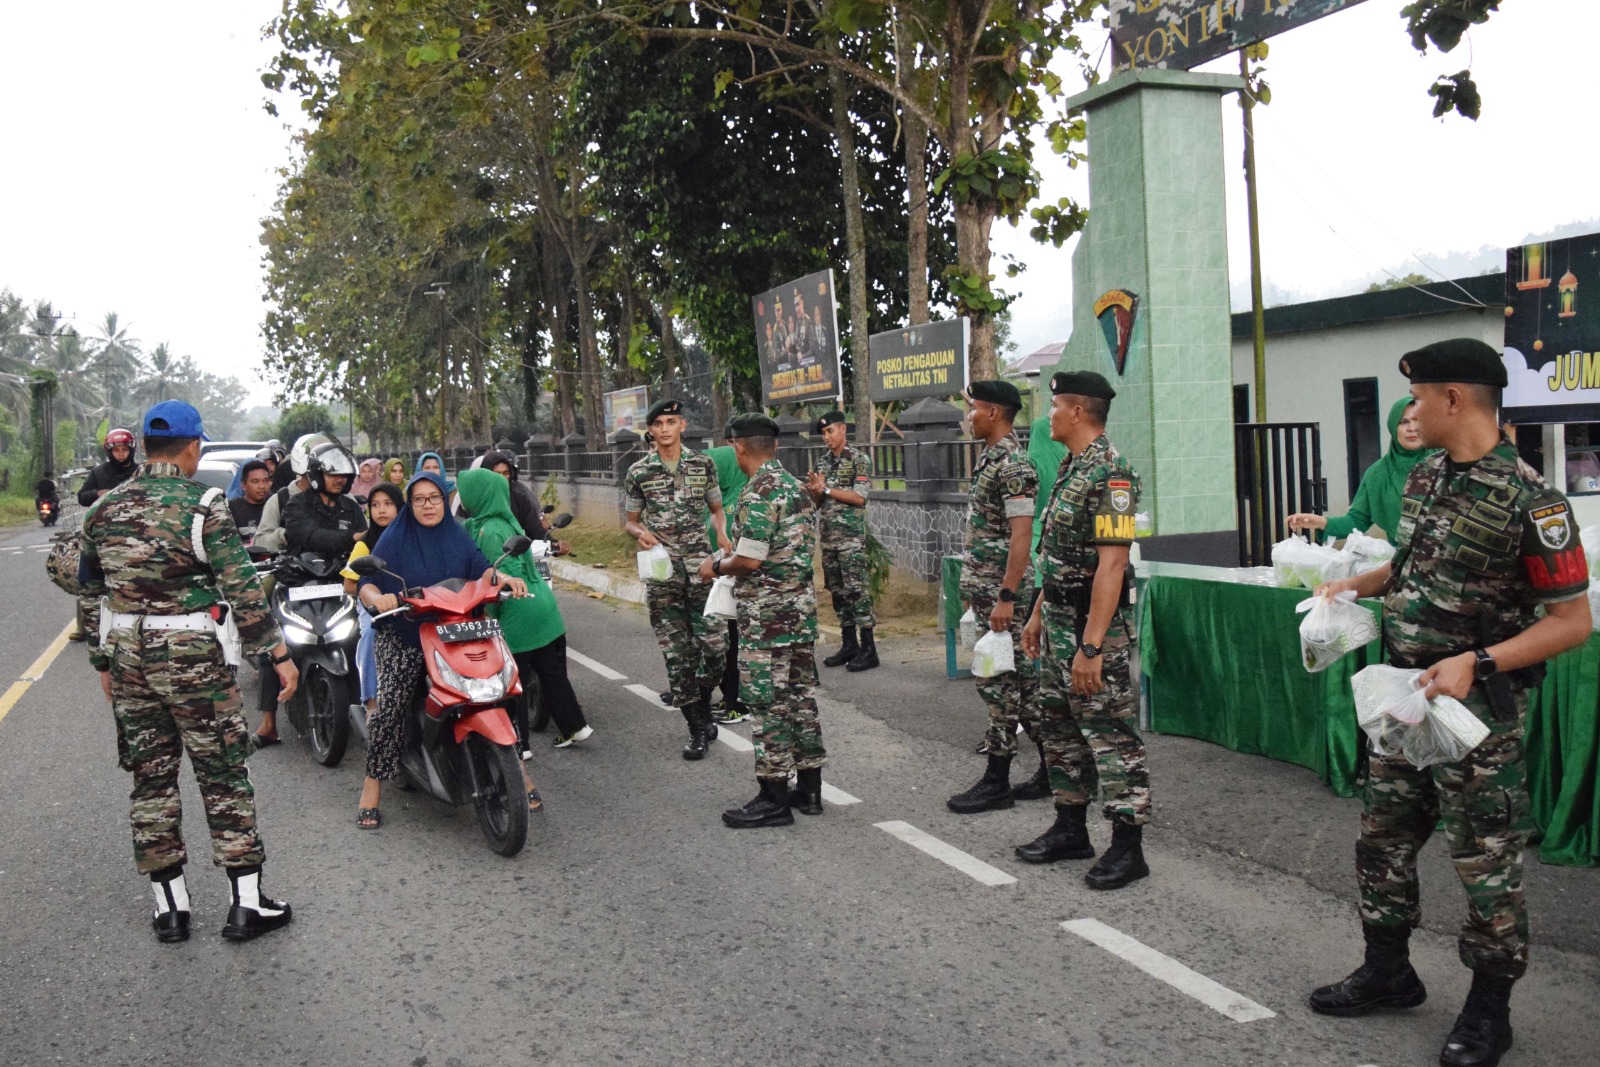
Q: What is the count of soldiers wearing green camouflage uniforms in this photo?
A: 7